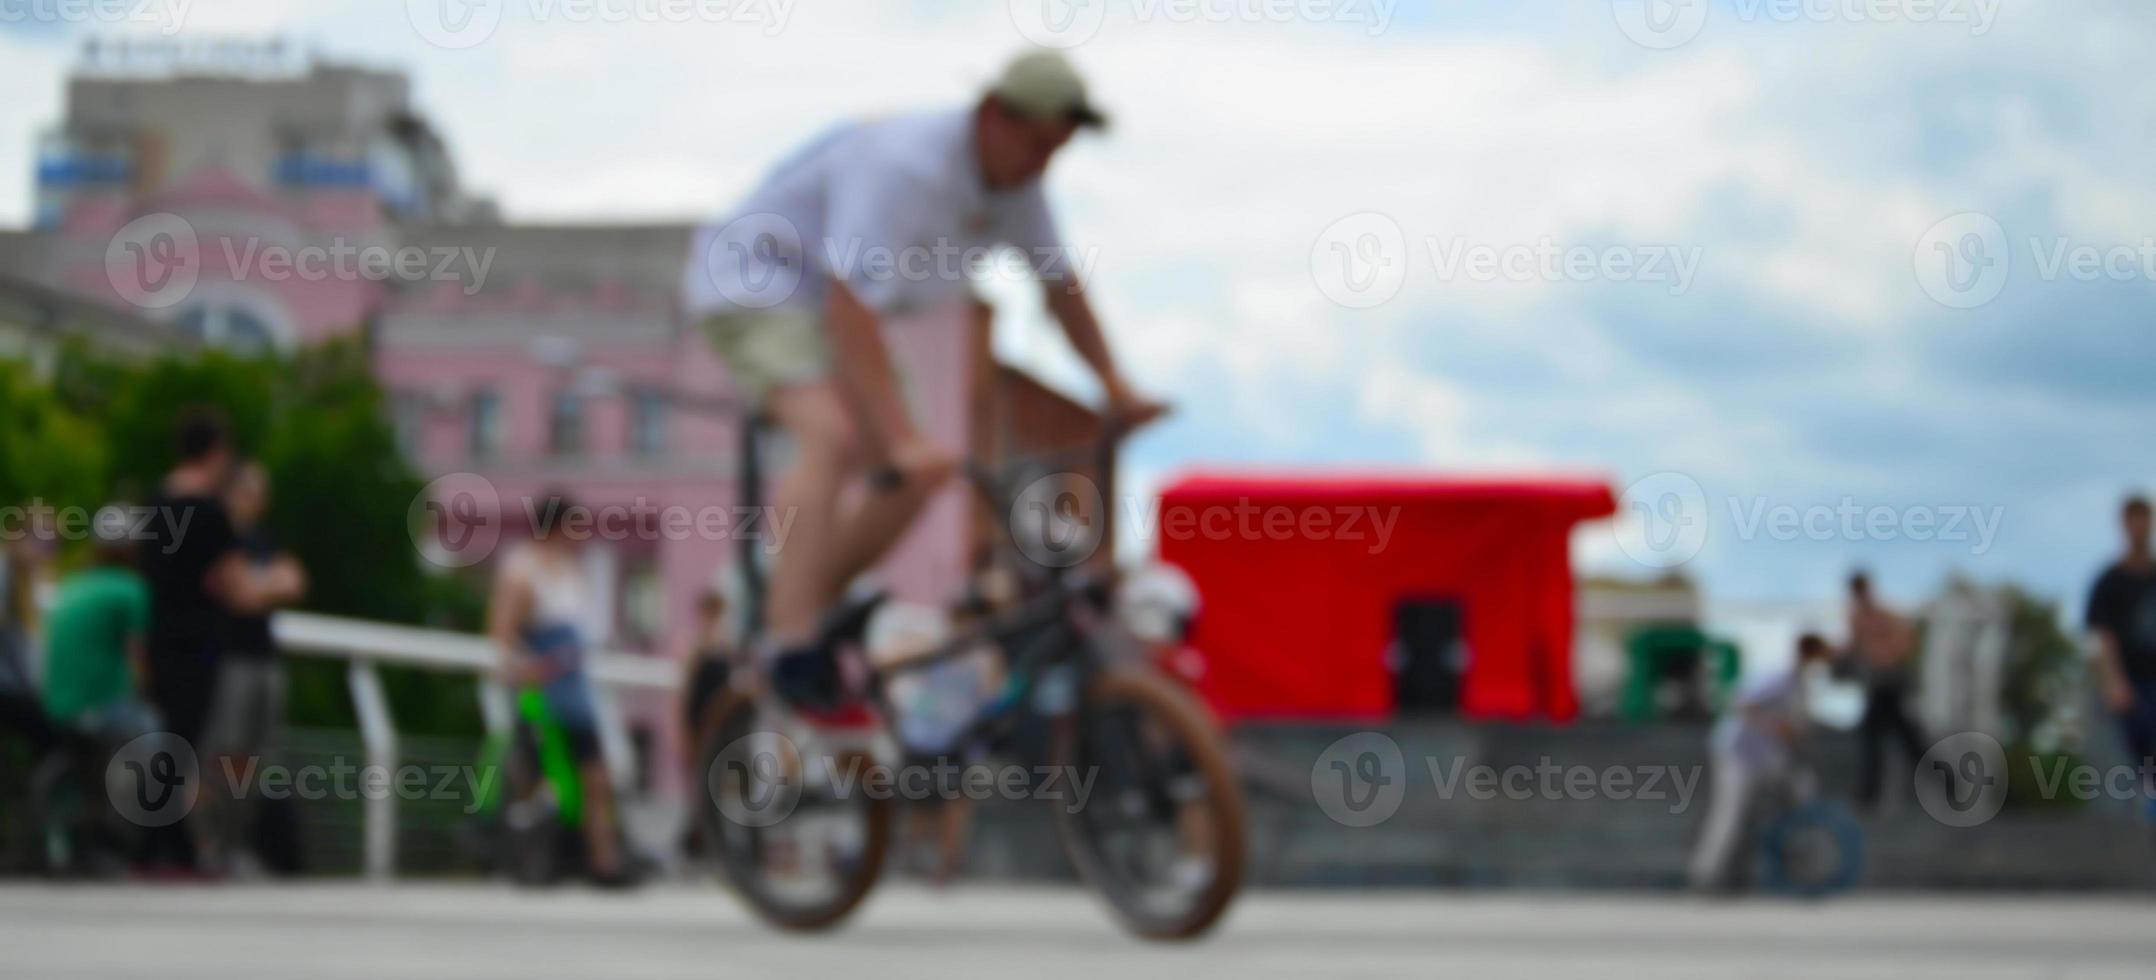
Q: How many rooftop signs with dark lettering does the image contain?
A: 1